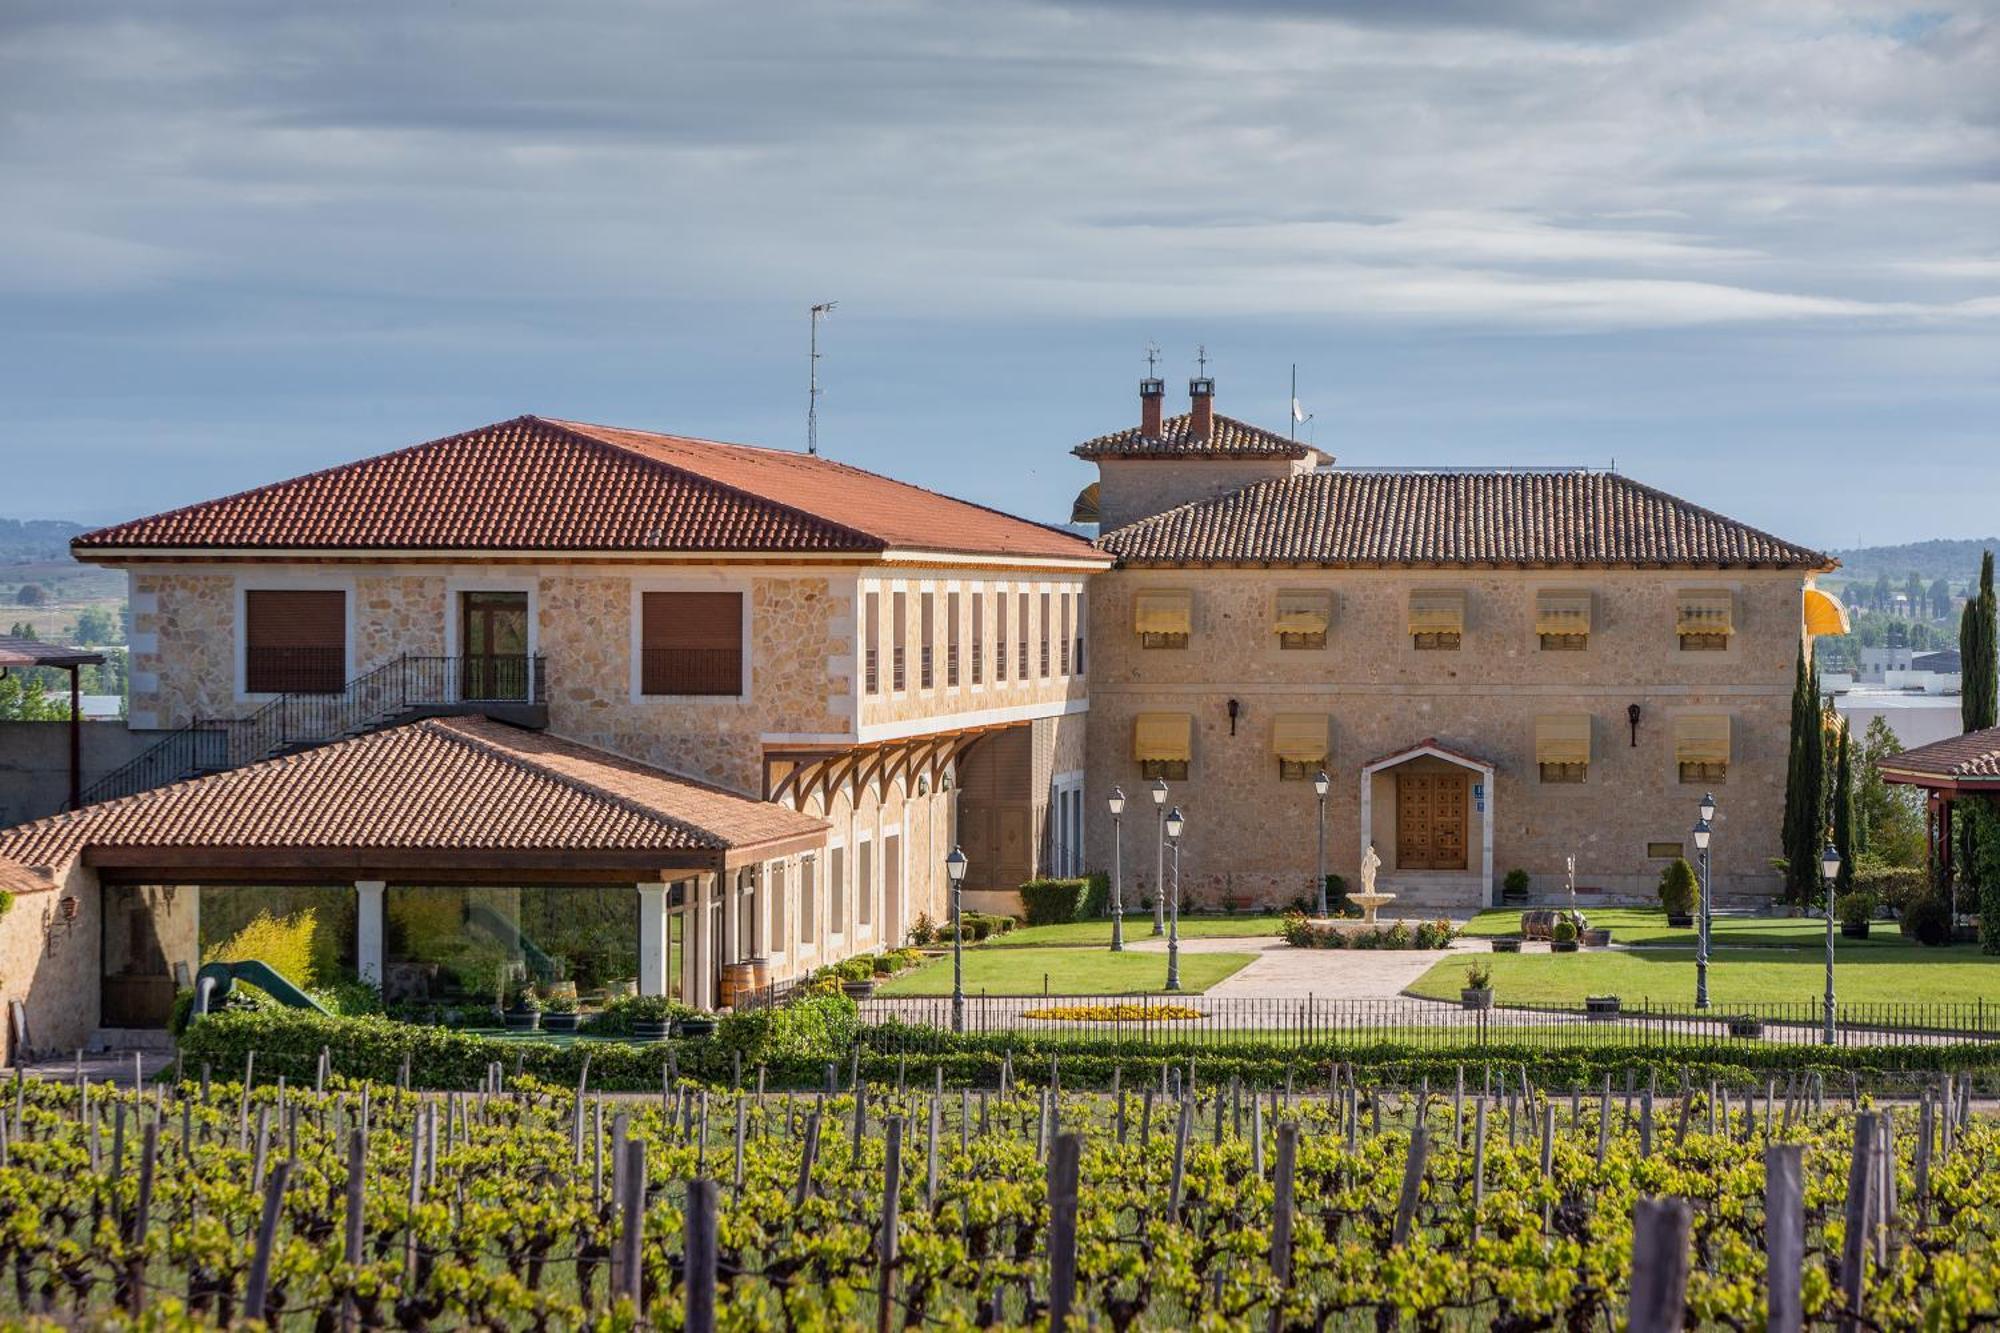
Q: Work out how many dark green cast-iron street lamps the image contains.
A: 8